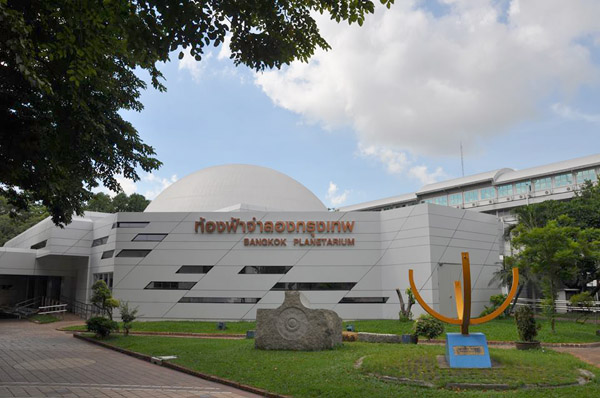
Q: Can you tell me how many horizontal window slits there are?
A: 12